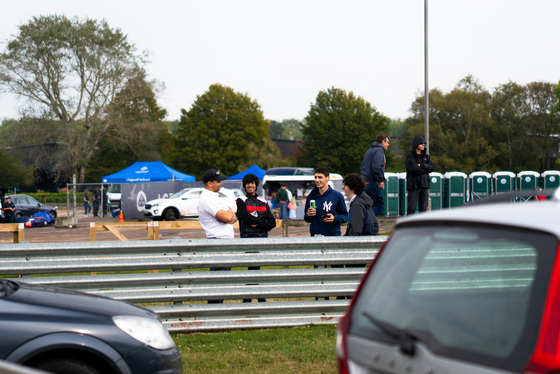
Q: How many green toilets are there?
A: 8